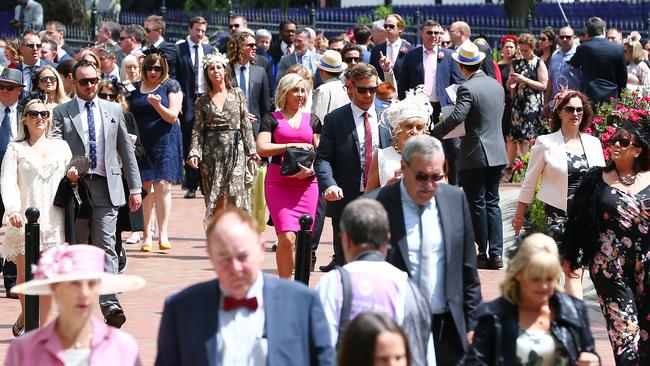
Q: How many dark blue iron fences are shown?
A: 1